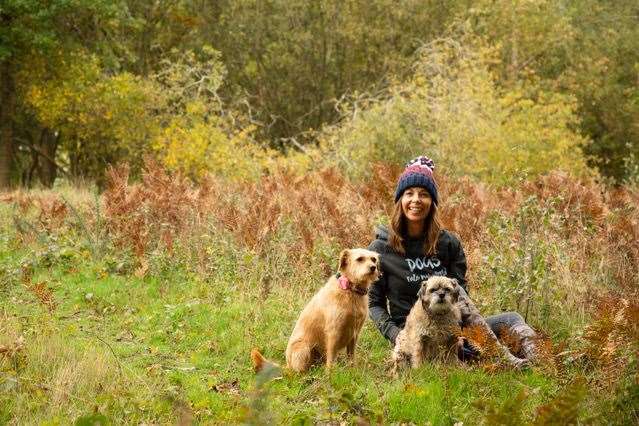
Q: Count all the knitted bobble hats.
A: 1